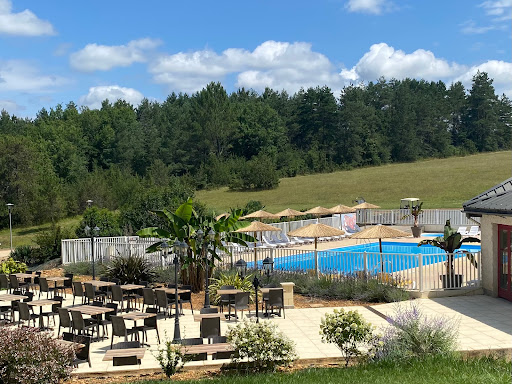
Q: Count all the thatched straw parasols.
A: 9